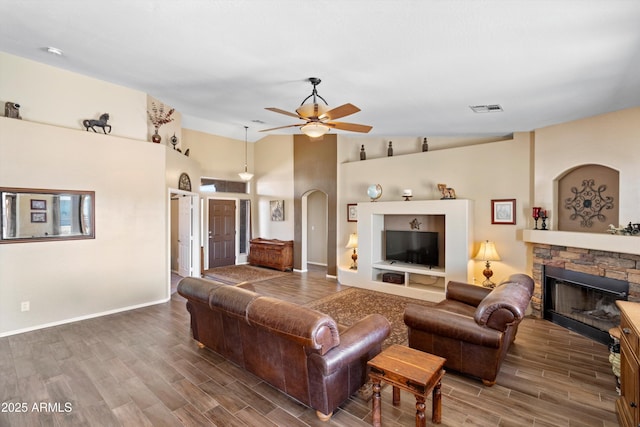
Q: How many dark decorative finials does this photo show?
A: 3